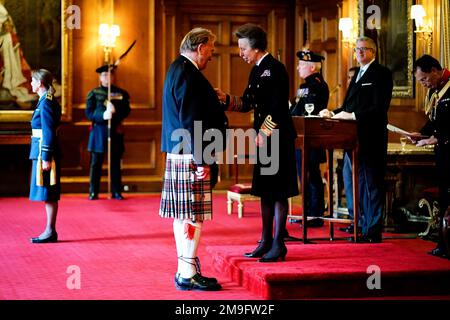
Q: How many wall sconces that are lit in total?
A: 3